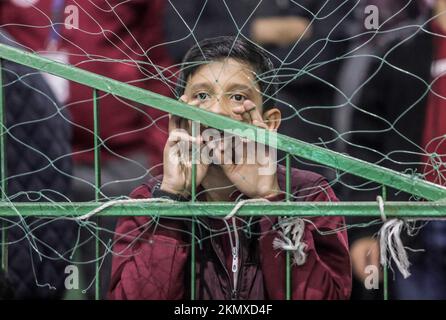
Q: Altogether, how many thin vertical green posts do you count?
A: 5